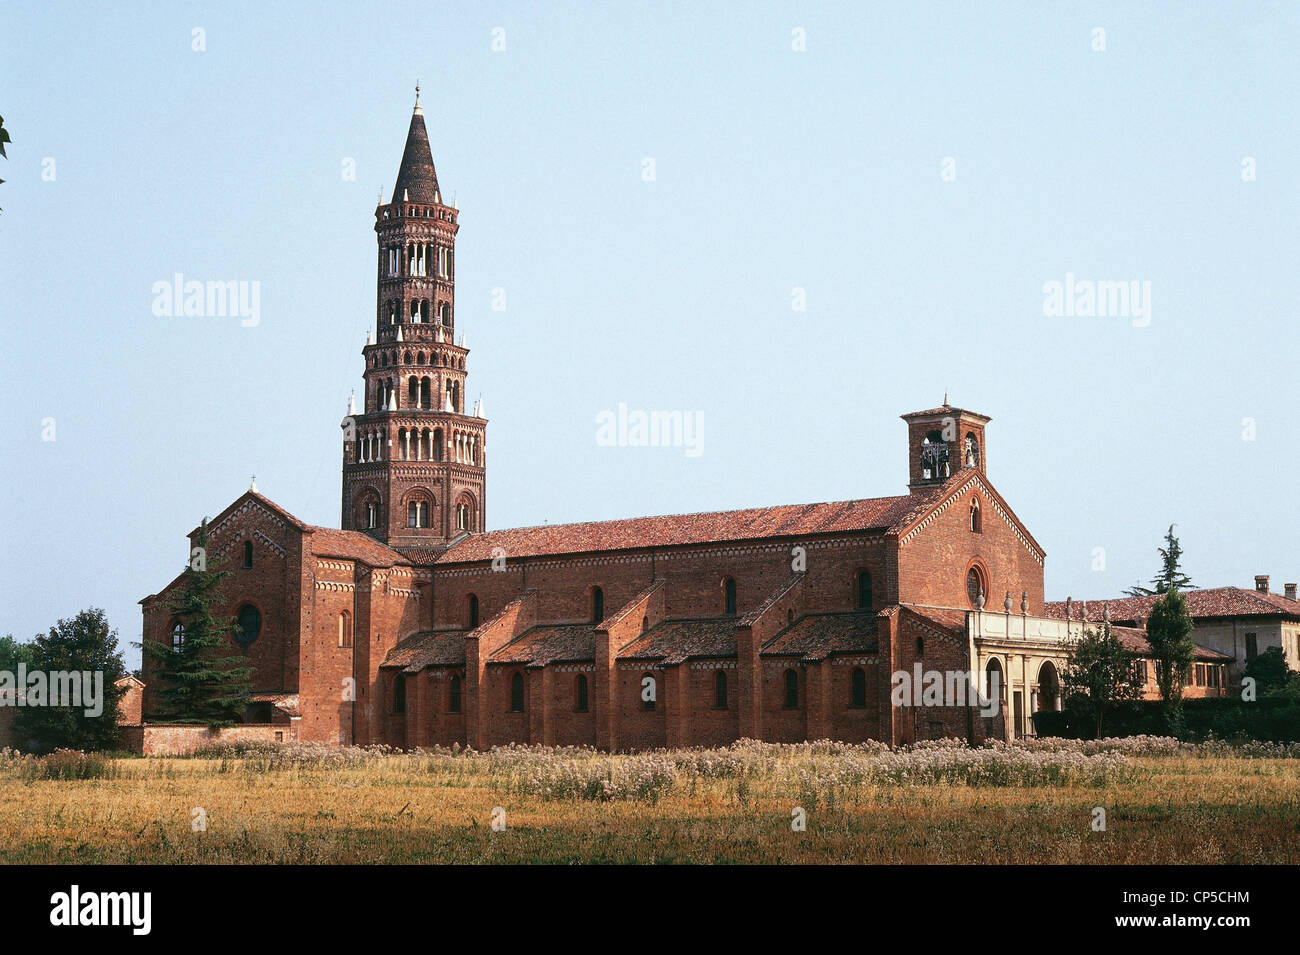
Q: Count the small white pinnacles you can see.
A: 12